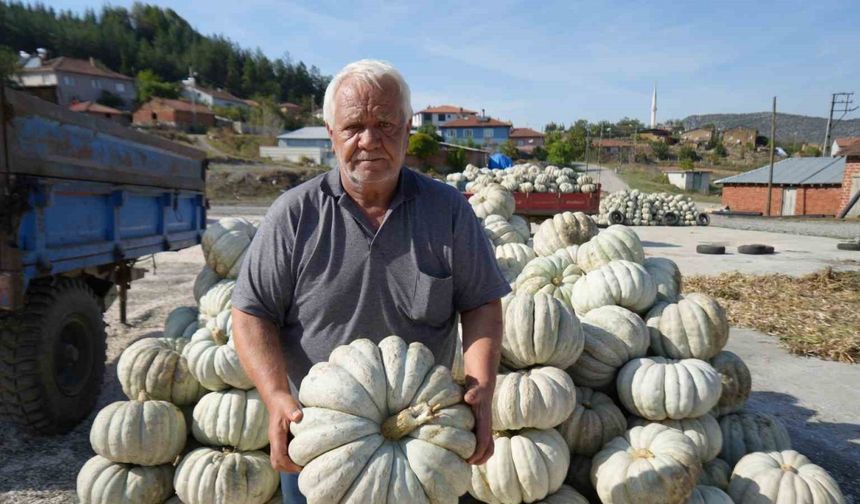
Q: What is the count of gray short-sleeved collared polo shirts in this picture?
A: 1